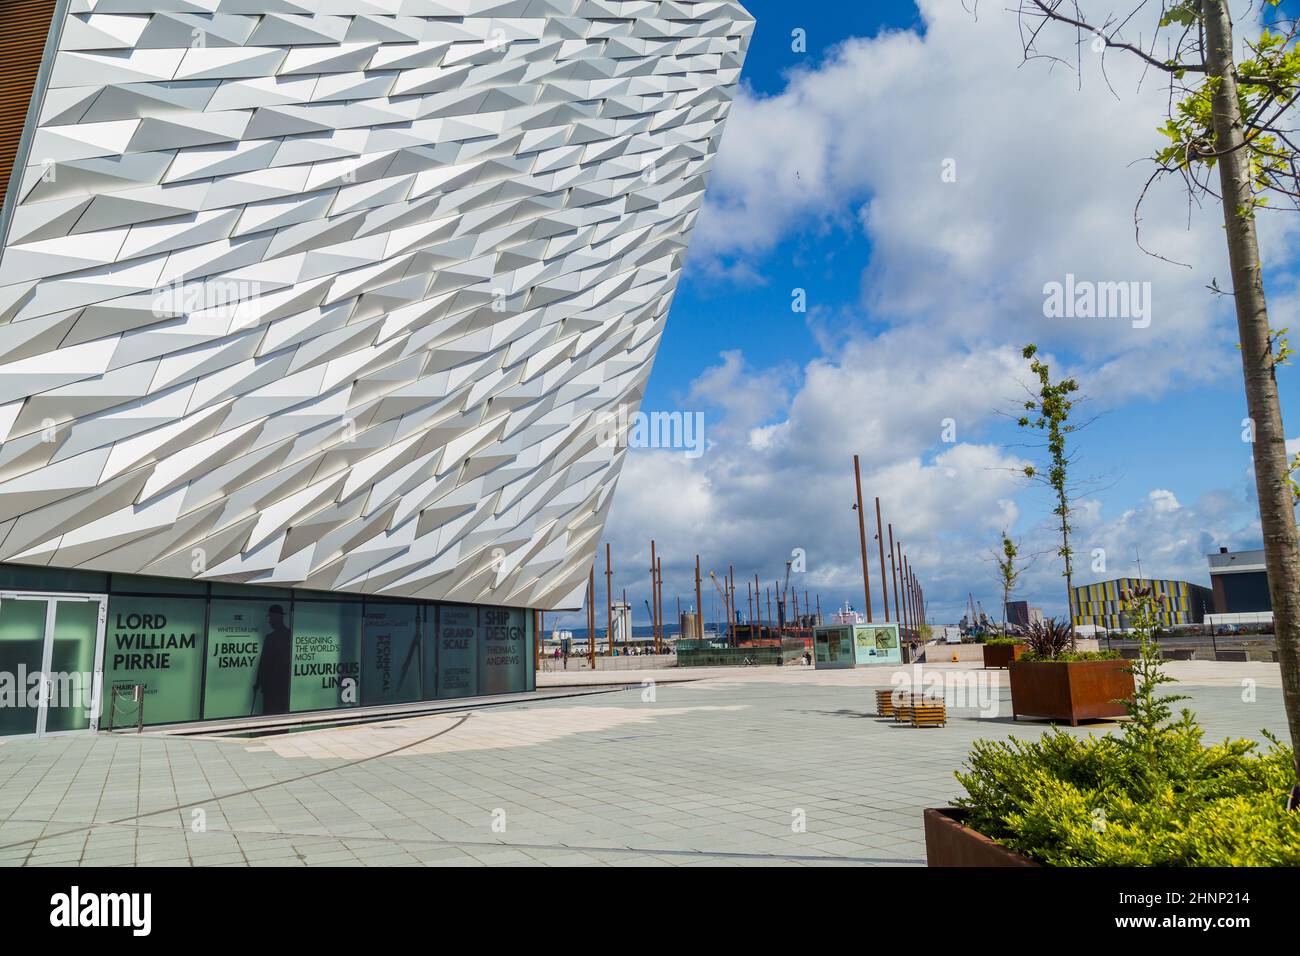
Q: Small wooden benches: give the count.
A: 3